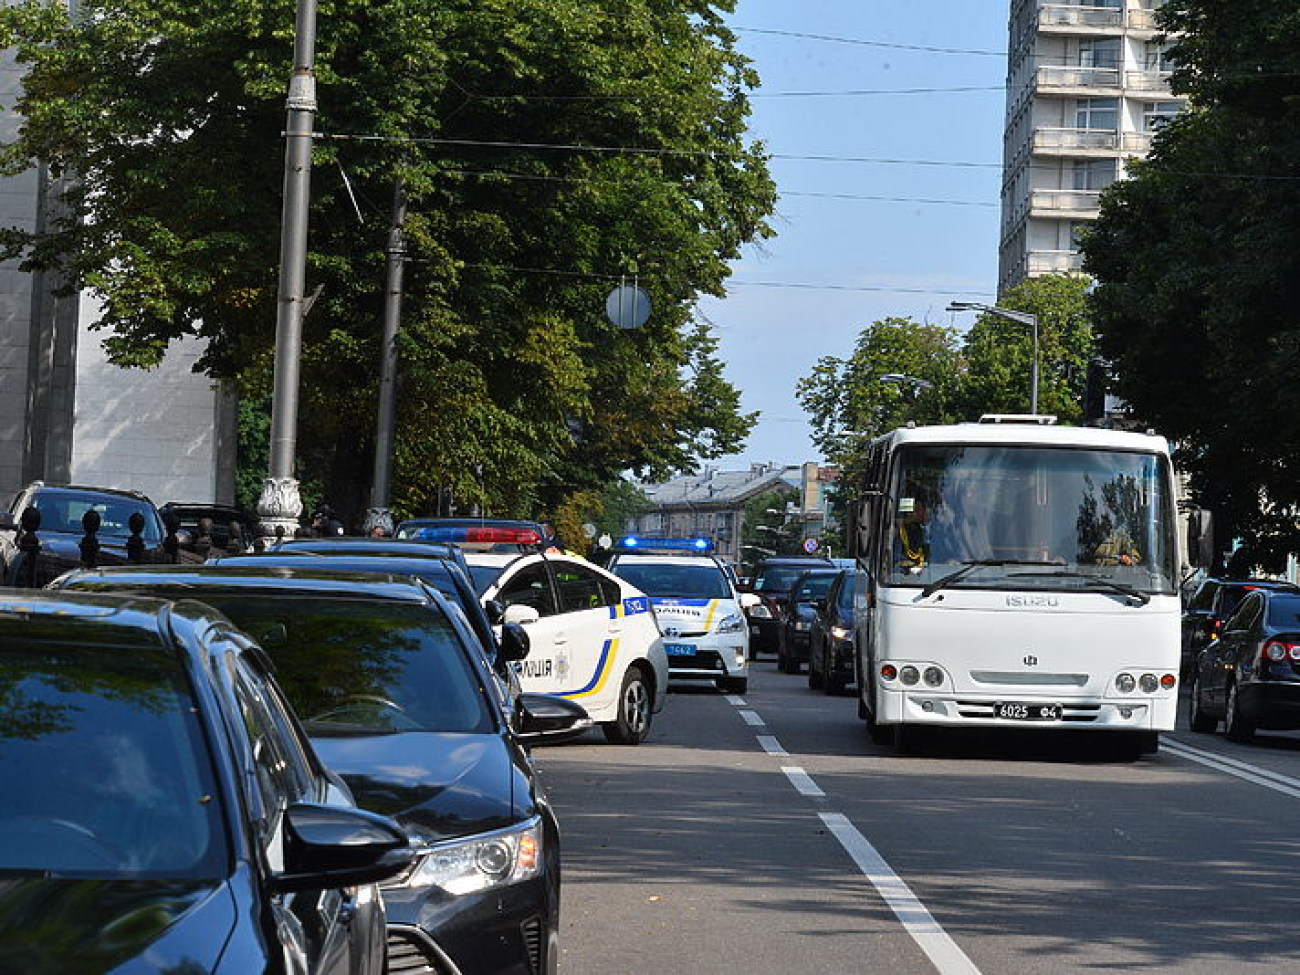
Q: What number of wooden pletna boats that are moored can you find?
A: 0